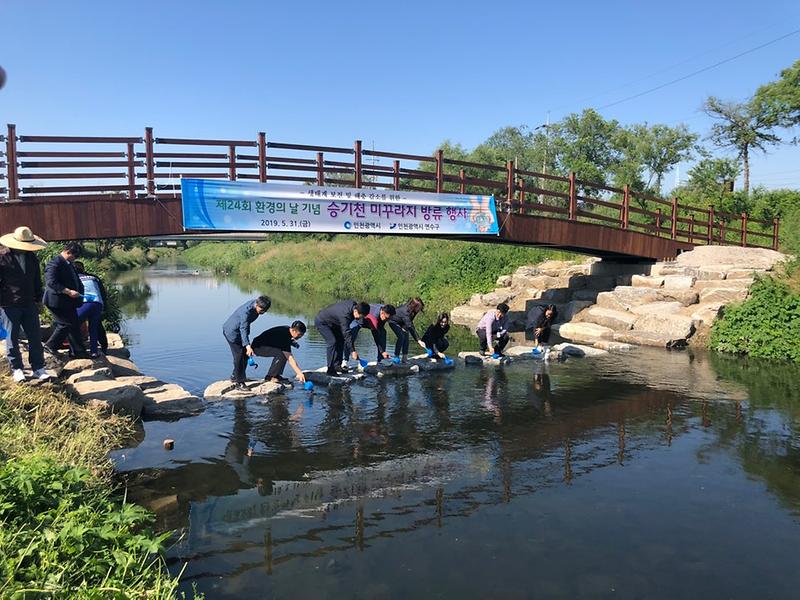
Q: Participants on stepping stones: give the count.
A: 8